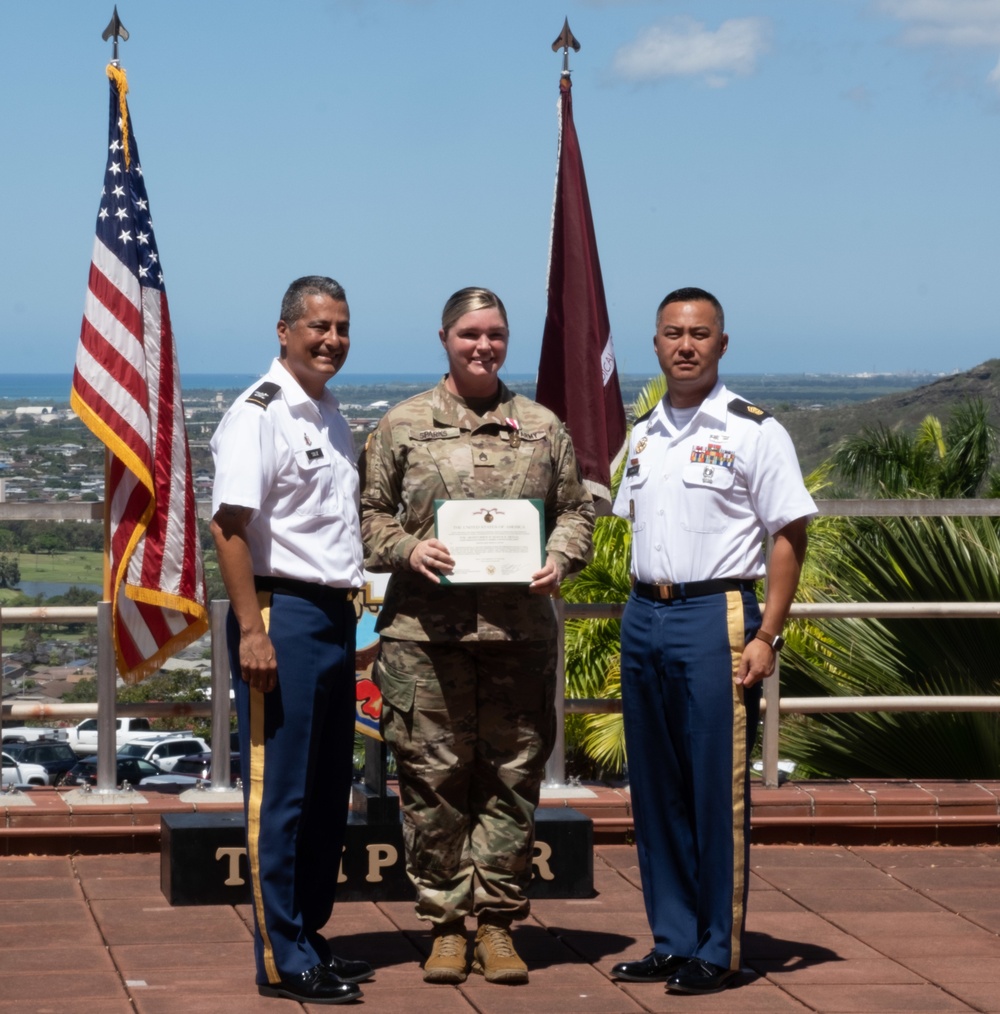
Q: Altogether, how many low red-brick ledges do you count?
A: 1